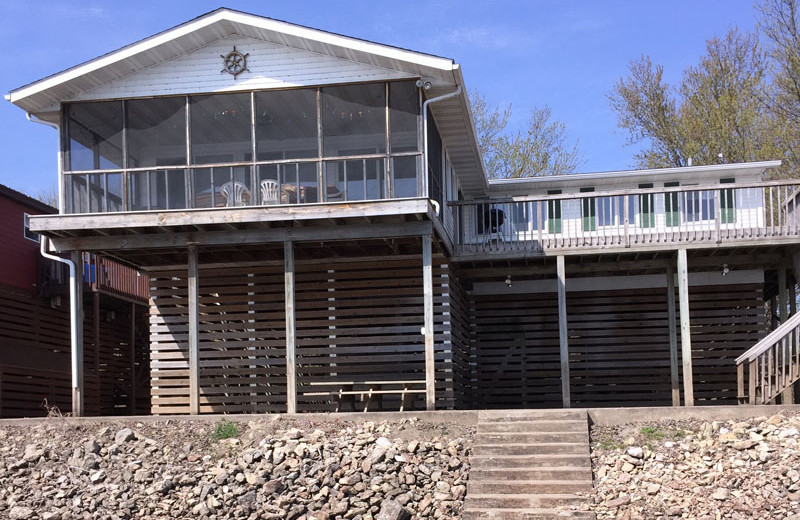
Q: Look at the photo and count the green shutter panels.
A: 5